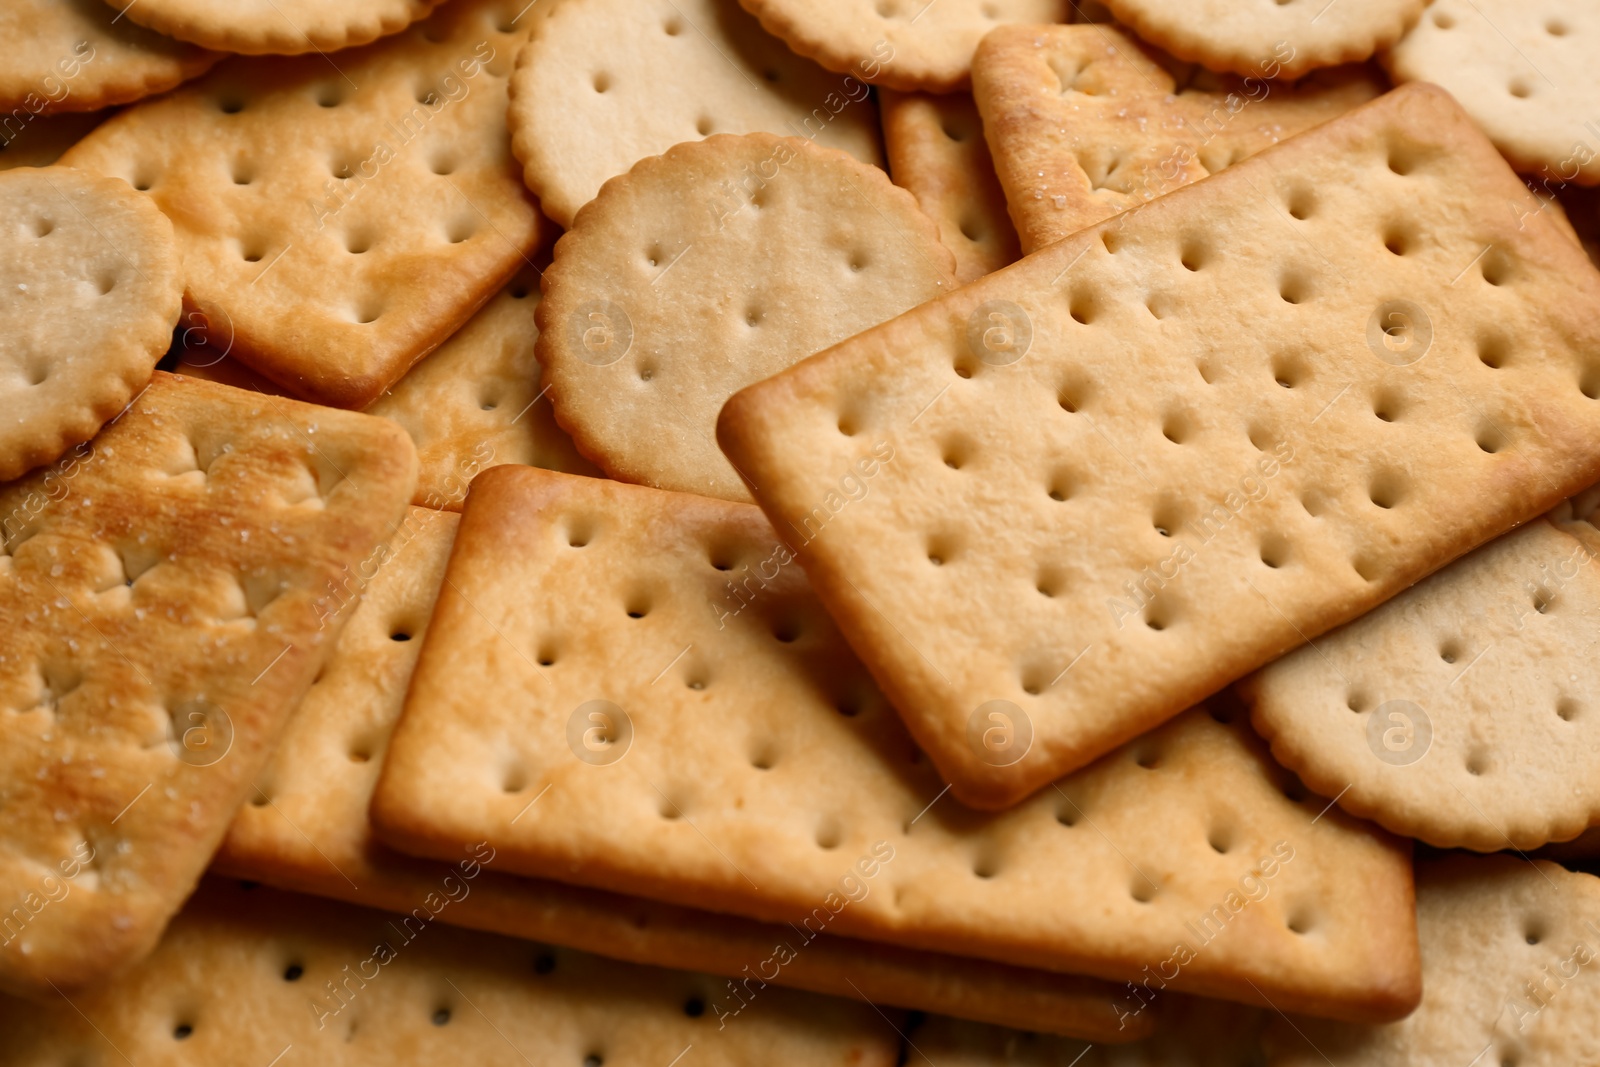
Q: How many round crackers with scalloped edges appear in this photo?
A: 10